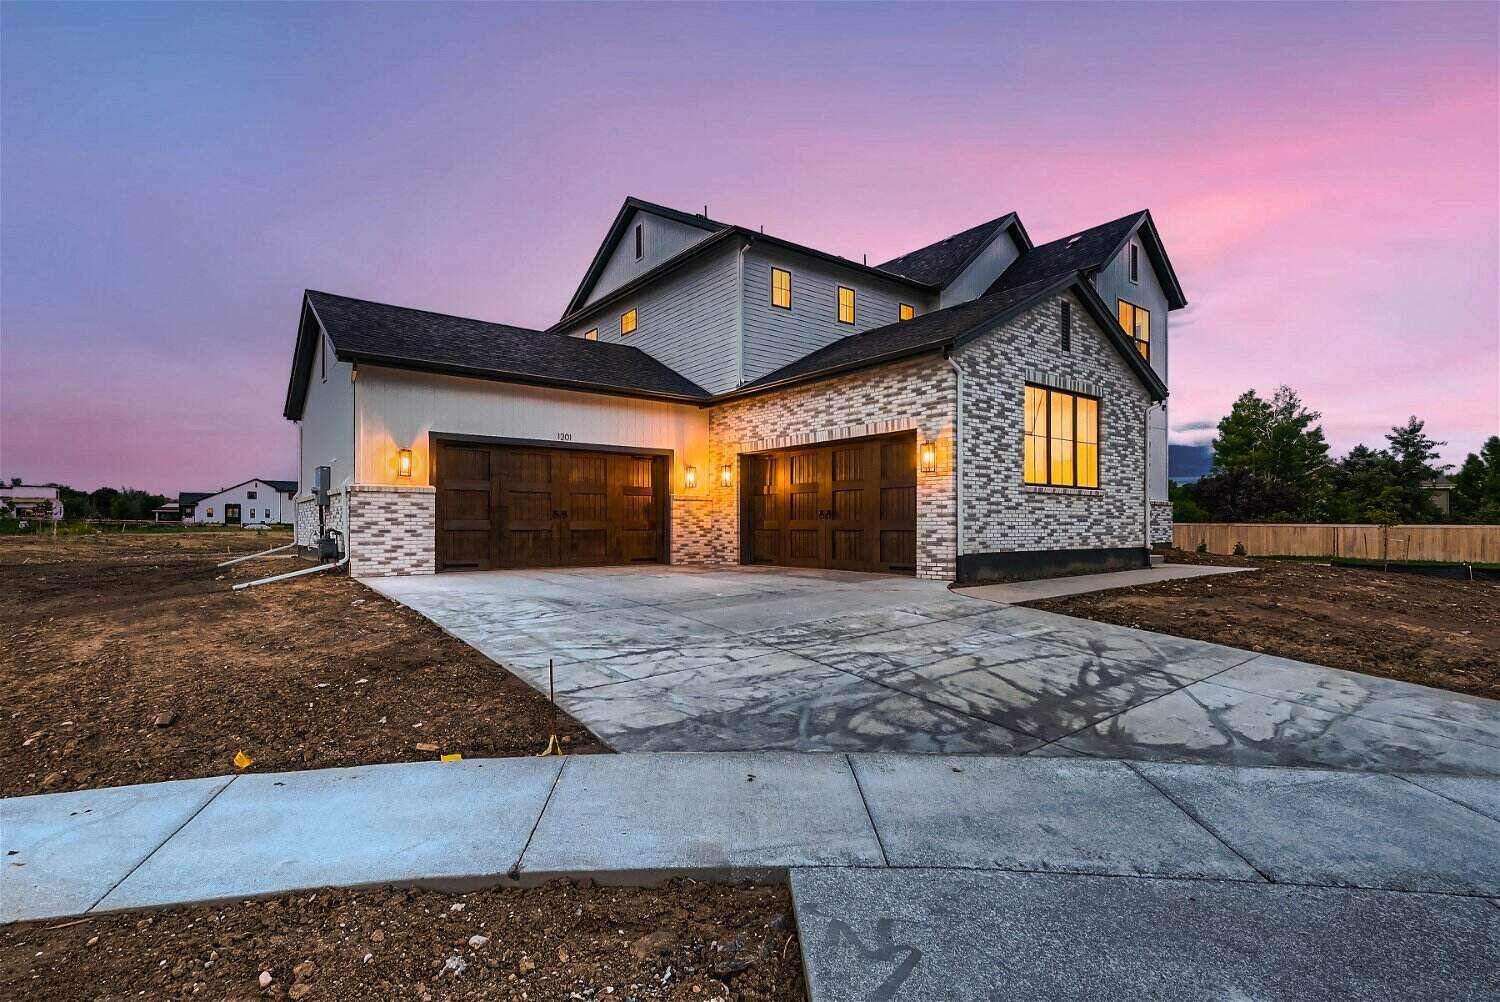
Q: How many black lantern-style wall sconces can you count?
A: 4